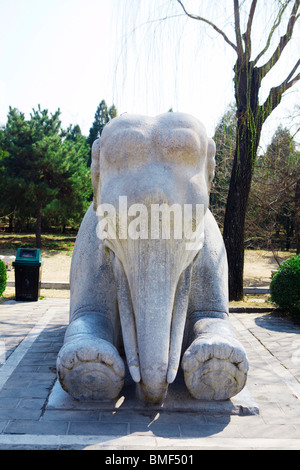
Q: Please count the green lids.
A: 1